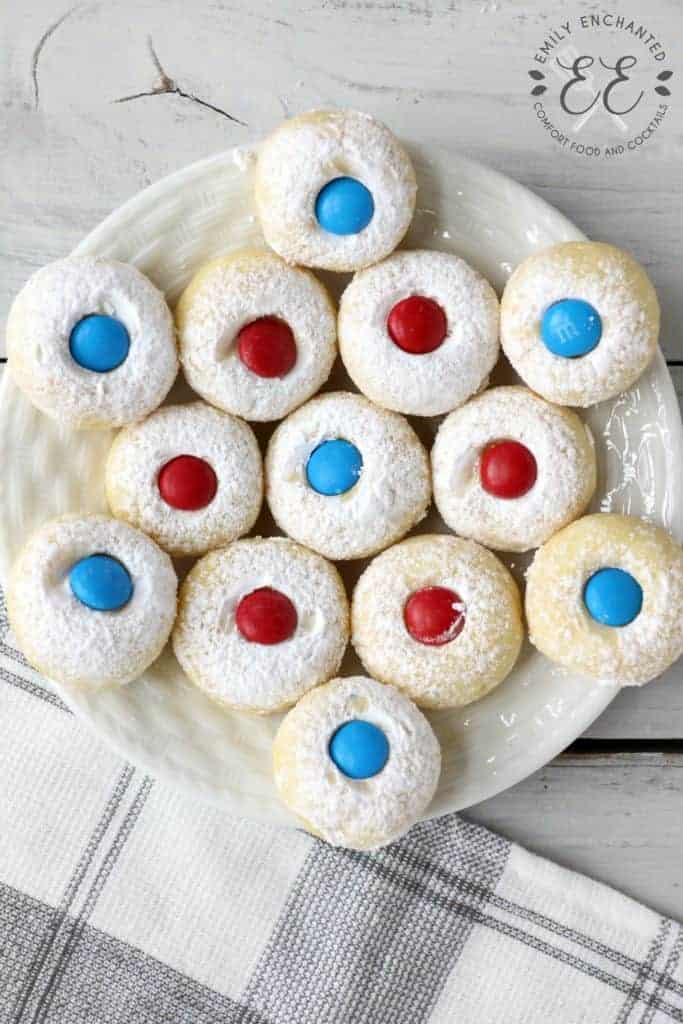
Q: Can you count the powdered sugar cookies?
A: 13